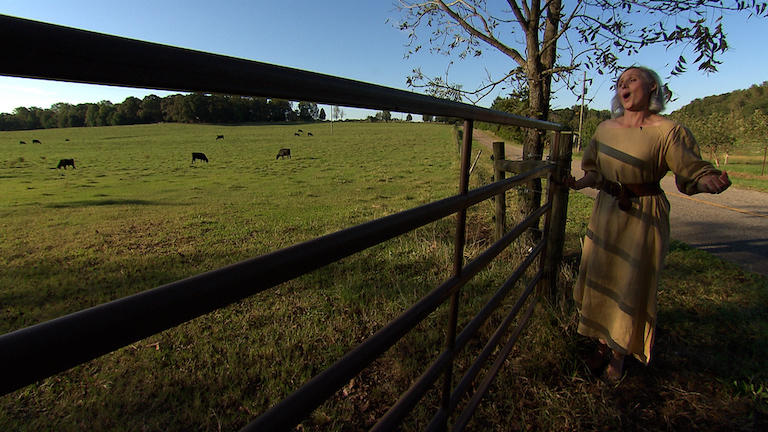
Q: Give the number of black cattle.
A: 10